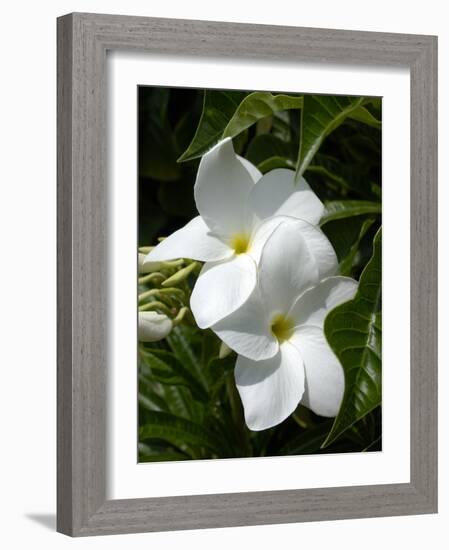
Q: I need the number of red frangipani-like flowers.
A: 0